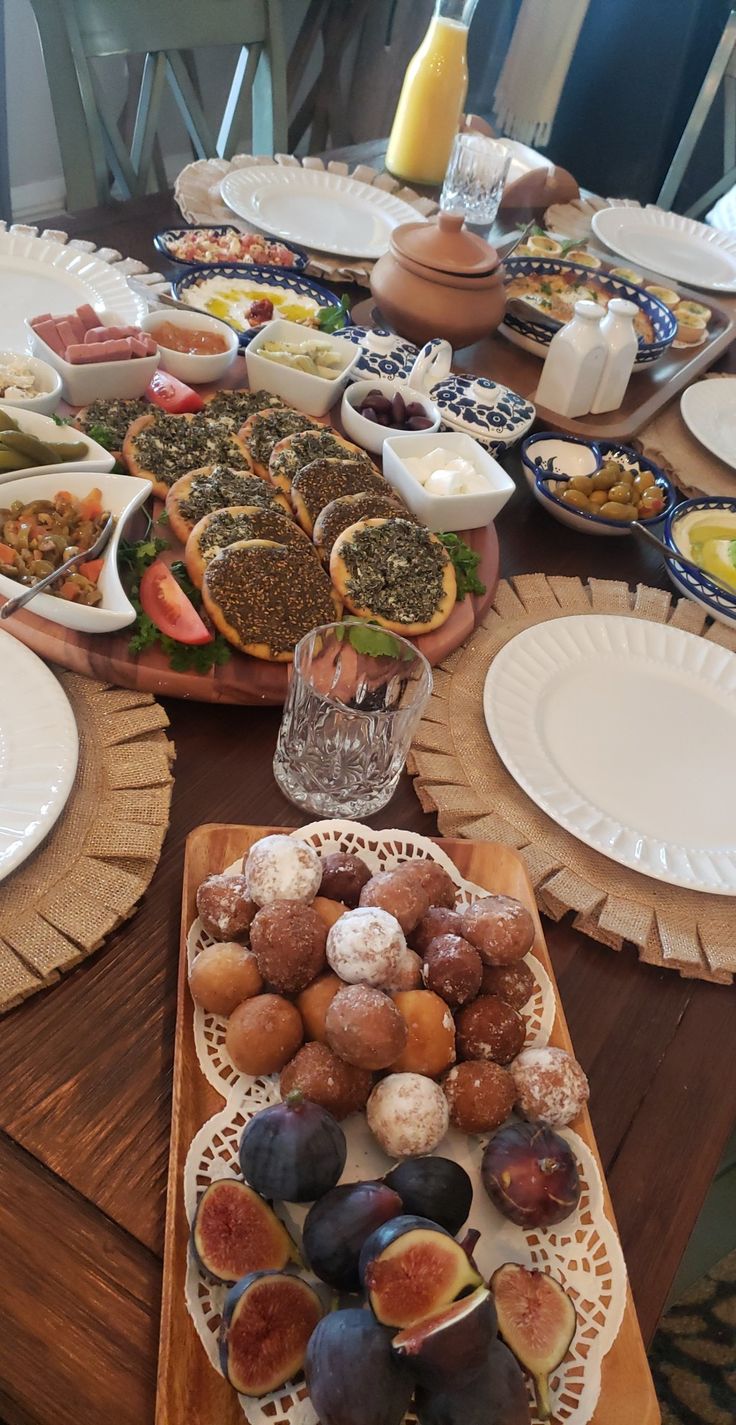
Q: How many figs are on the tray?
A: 11